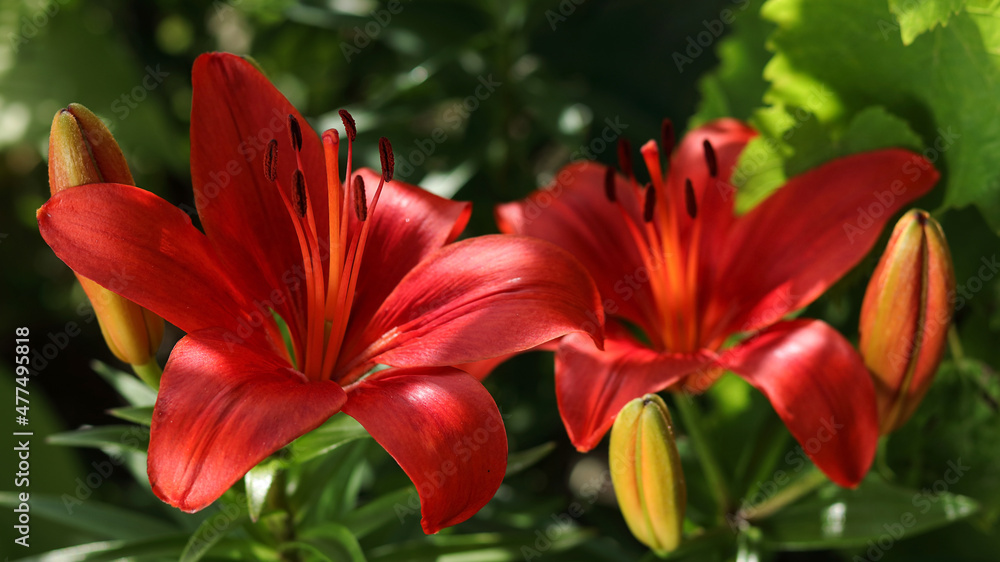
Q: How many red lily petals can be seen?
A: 12